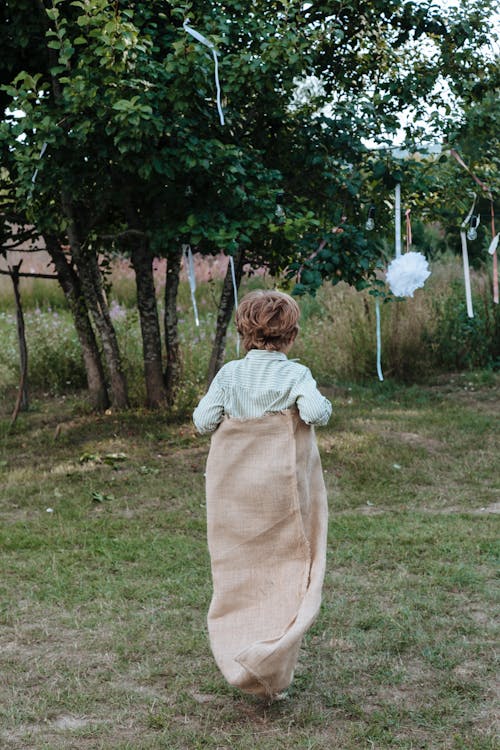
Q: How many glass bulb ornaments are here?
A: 3